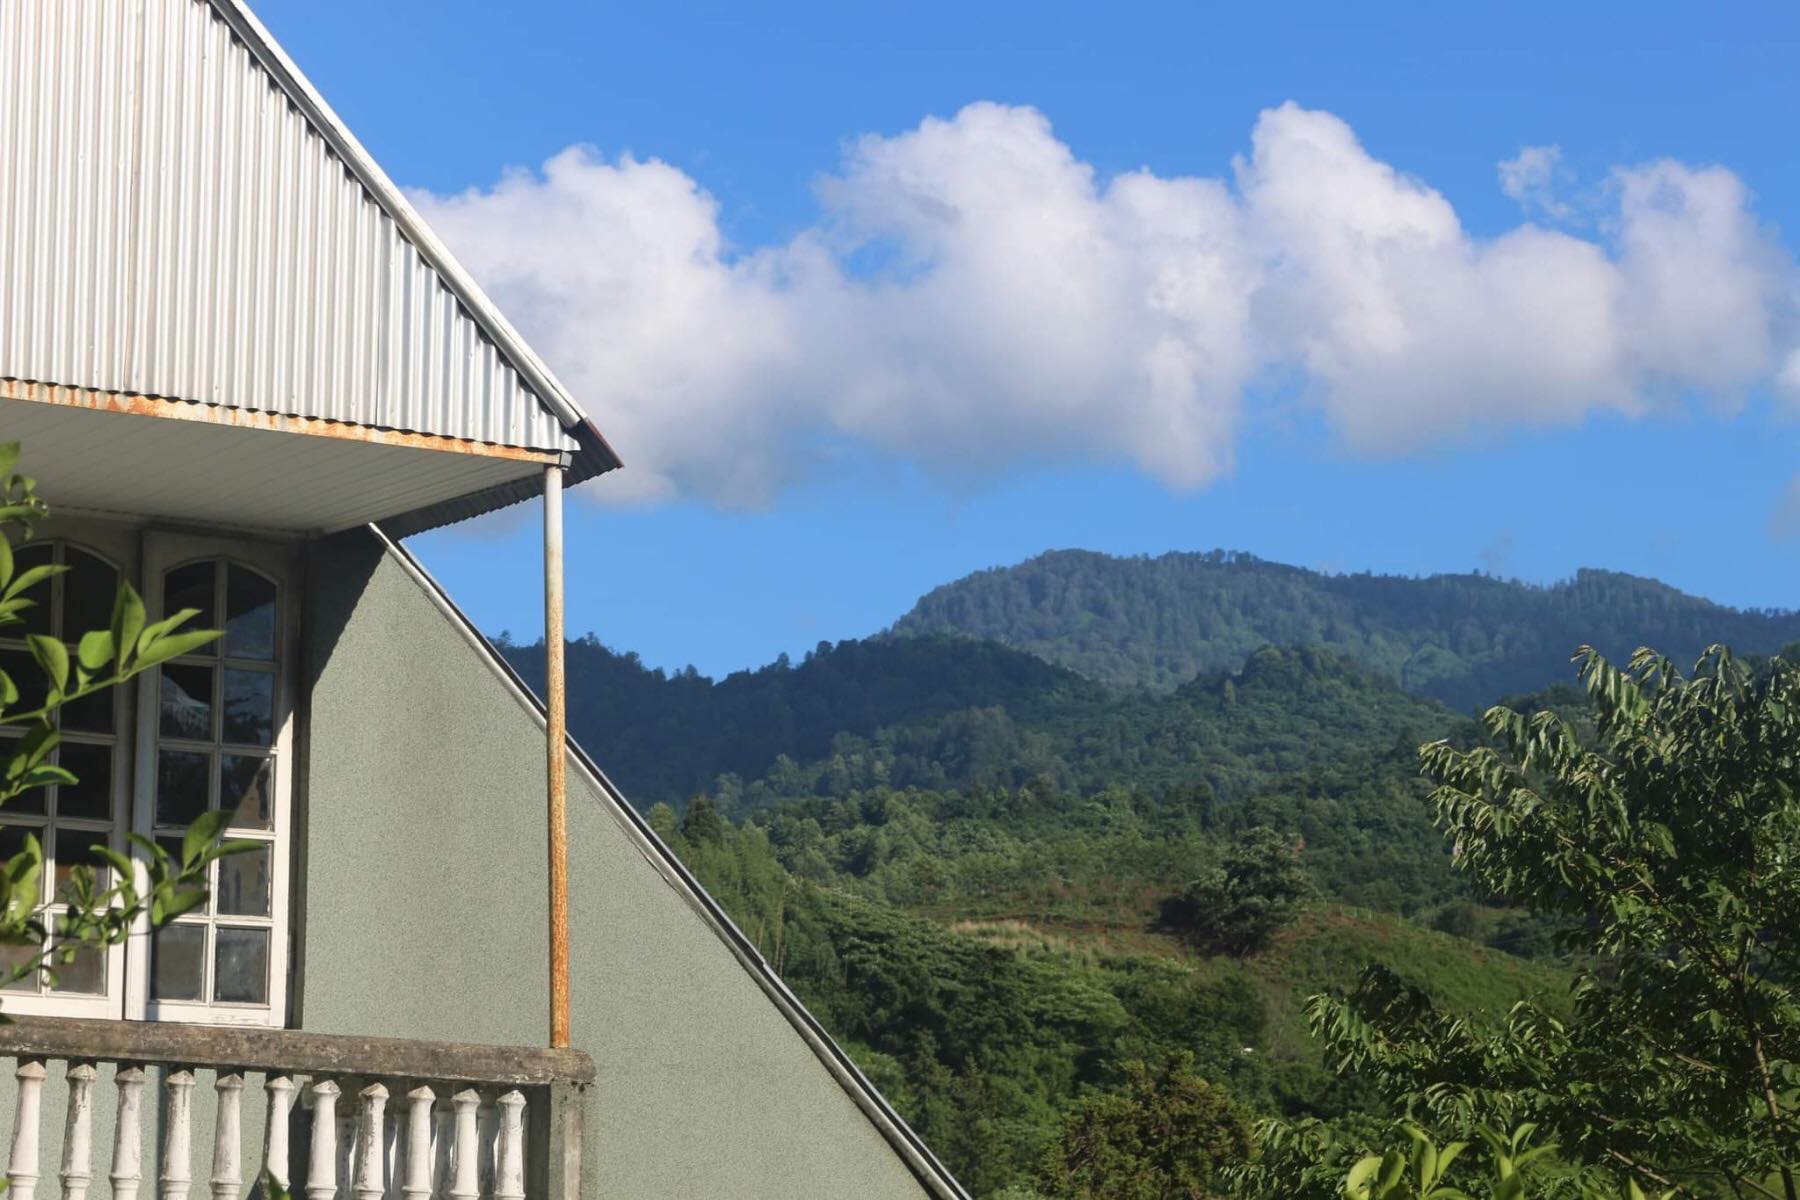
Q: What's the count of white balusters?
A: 11